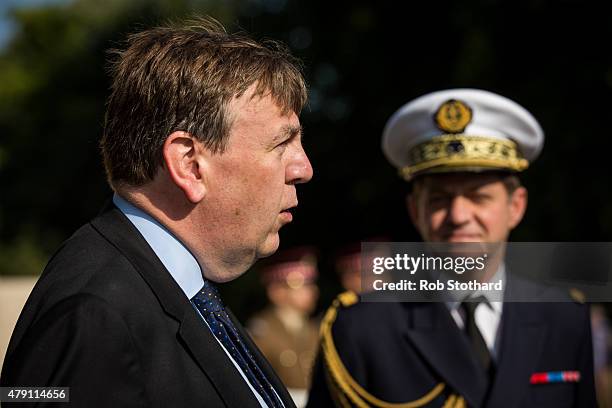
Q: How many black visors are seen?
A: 1